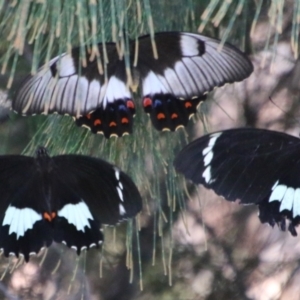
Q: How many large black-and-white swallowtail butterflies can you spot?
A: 3